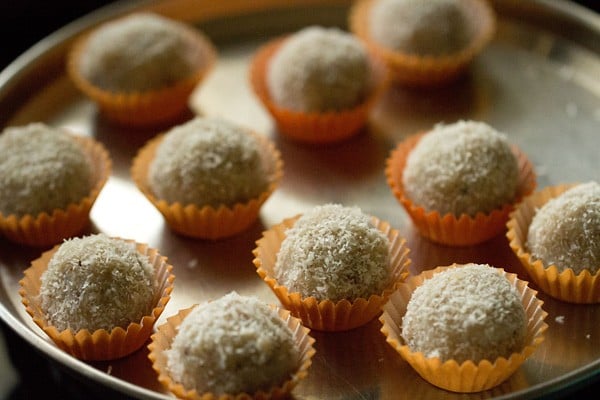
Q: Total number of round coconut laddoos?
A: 11